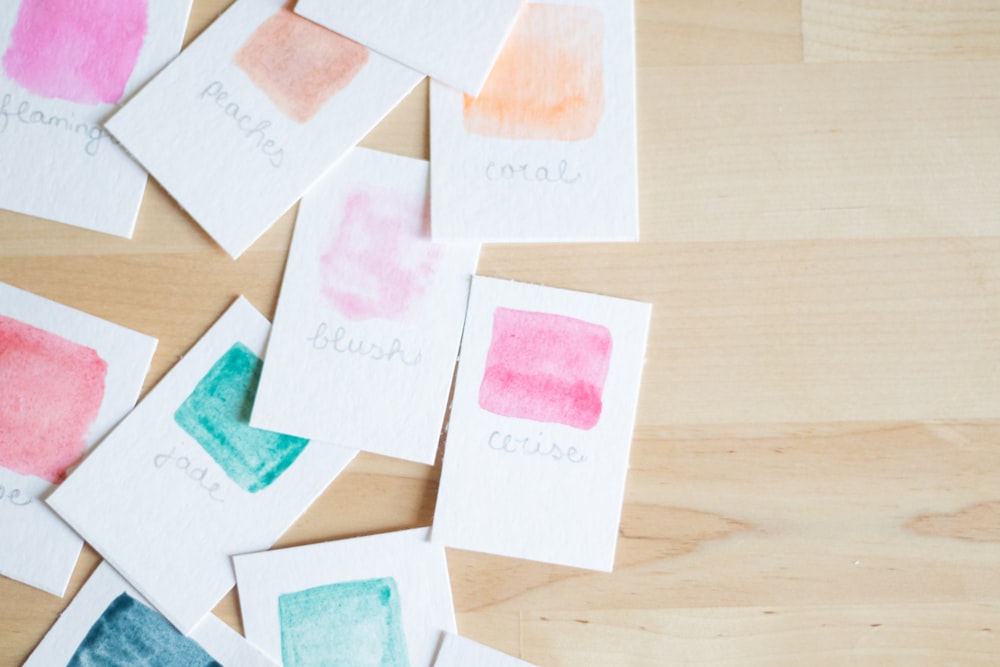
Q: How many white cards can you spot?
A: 11